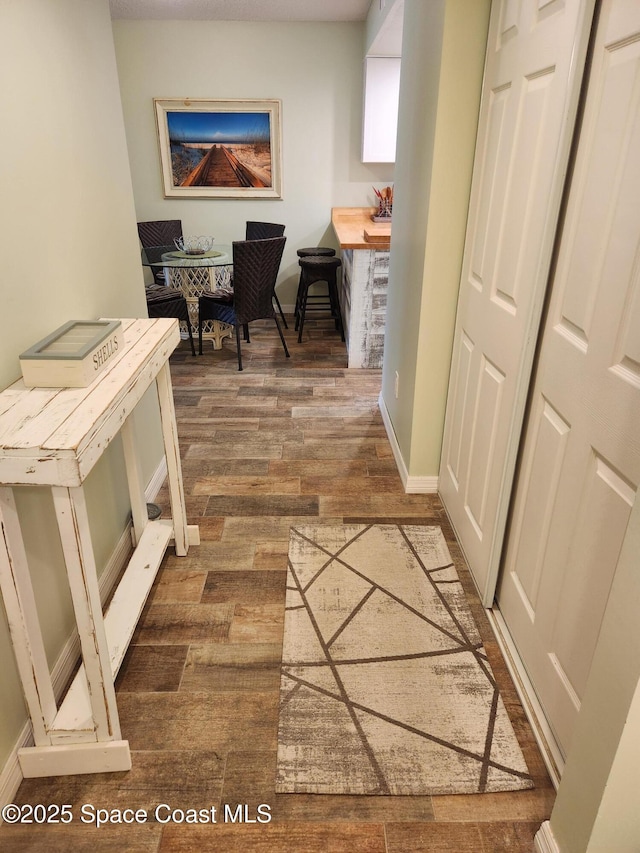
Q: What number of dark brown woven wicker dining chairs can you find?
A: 4